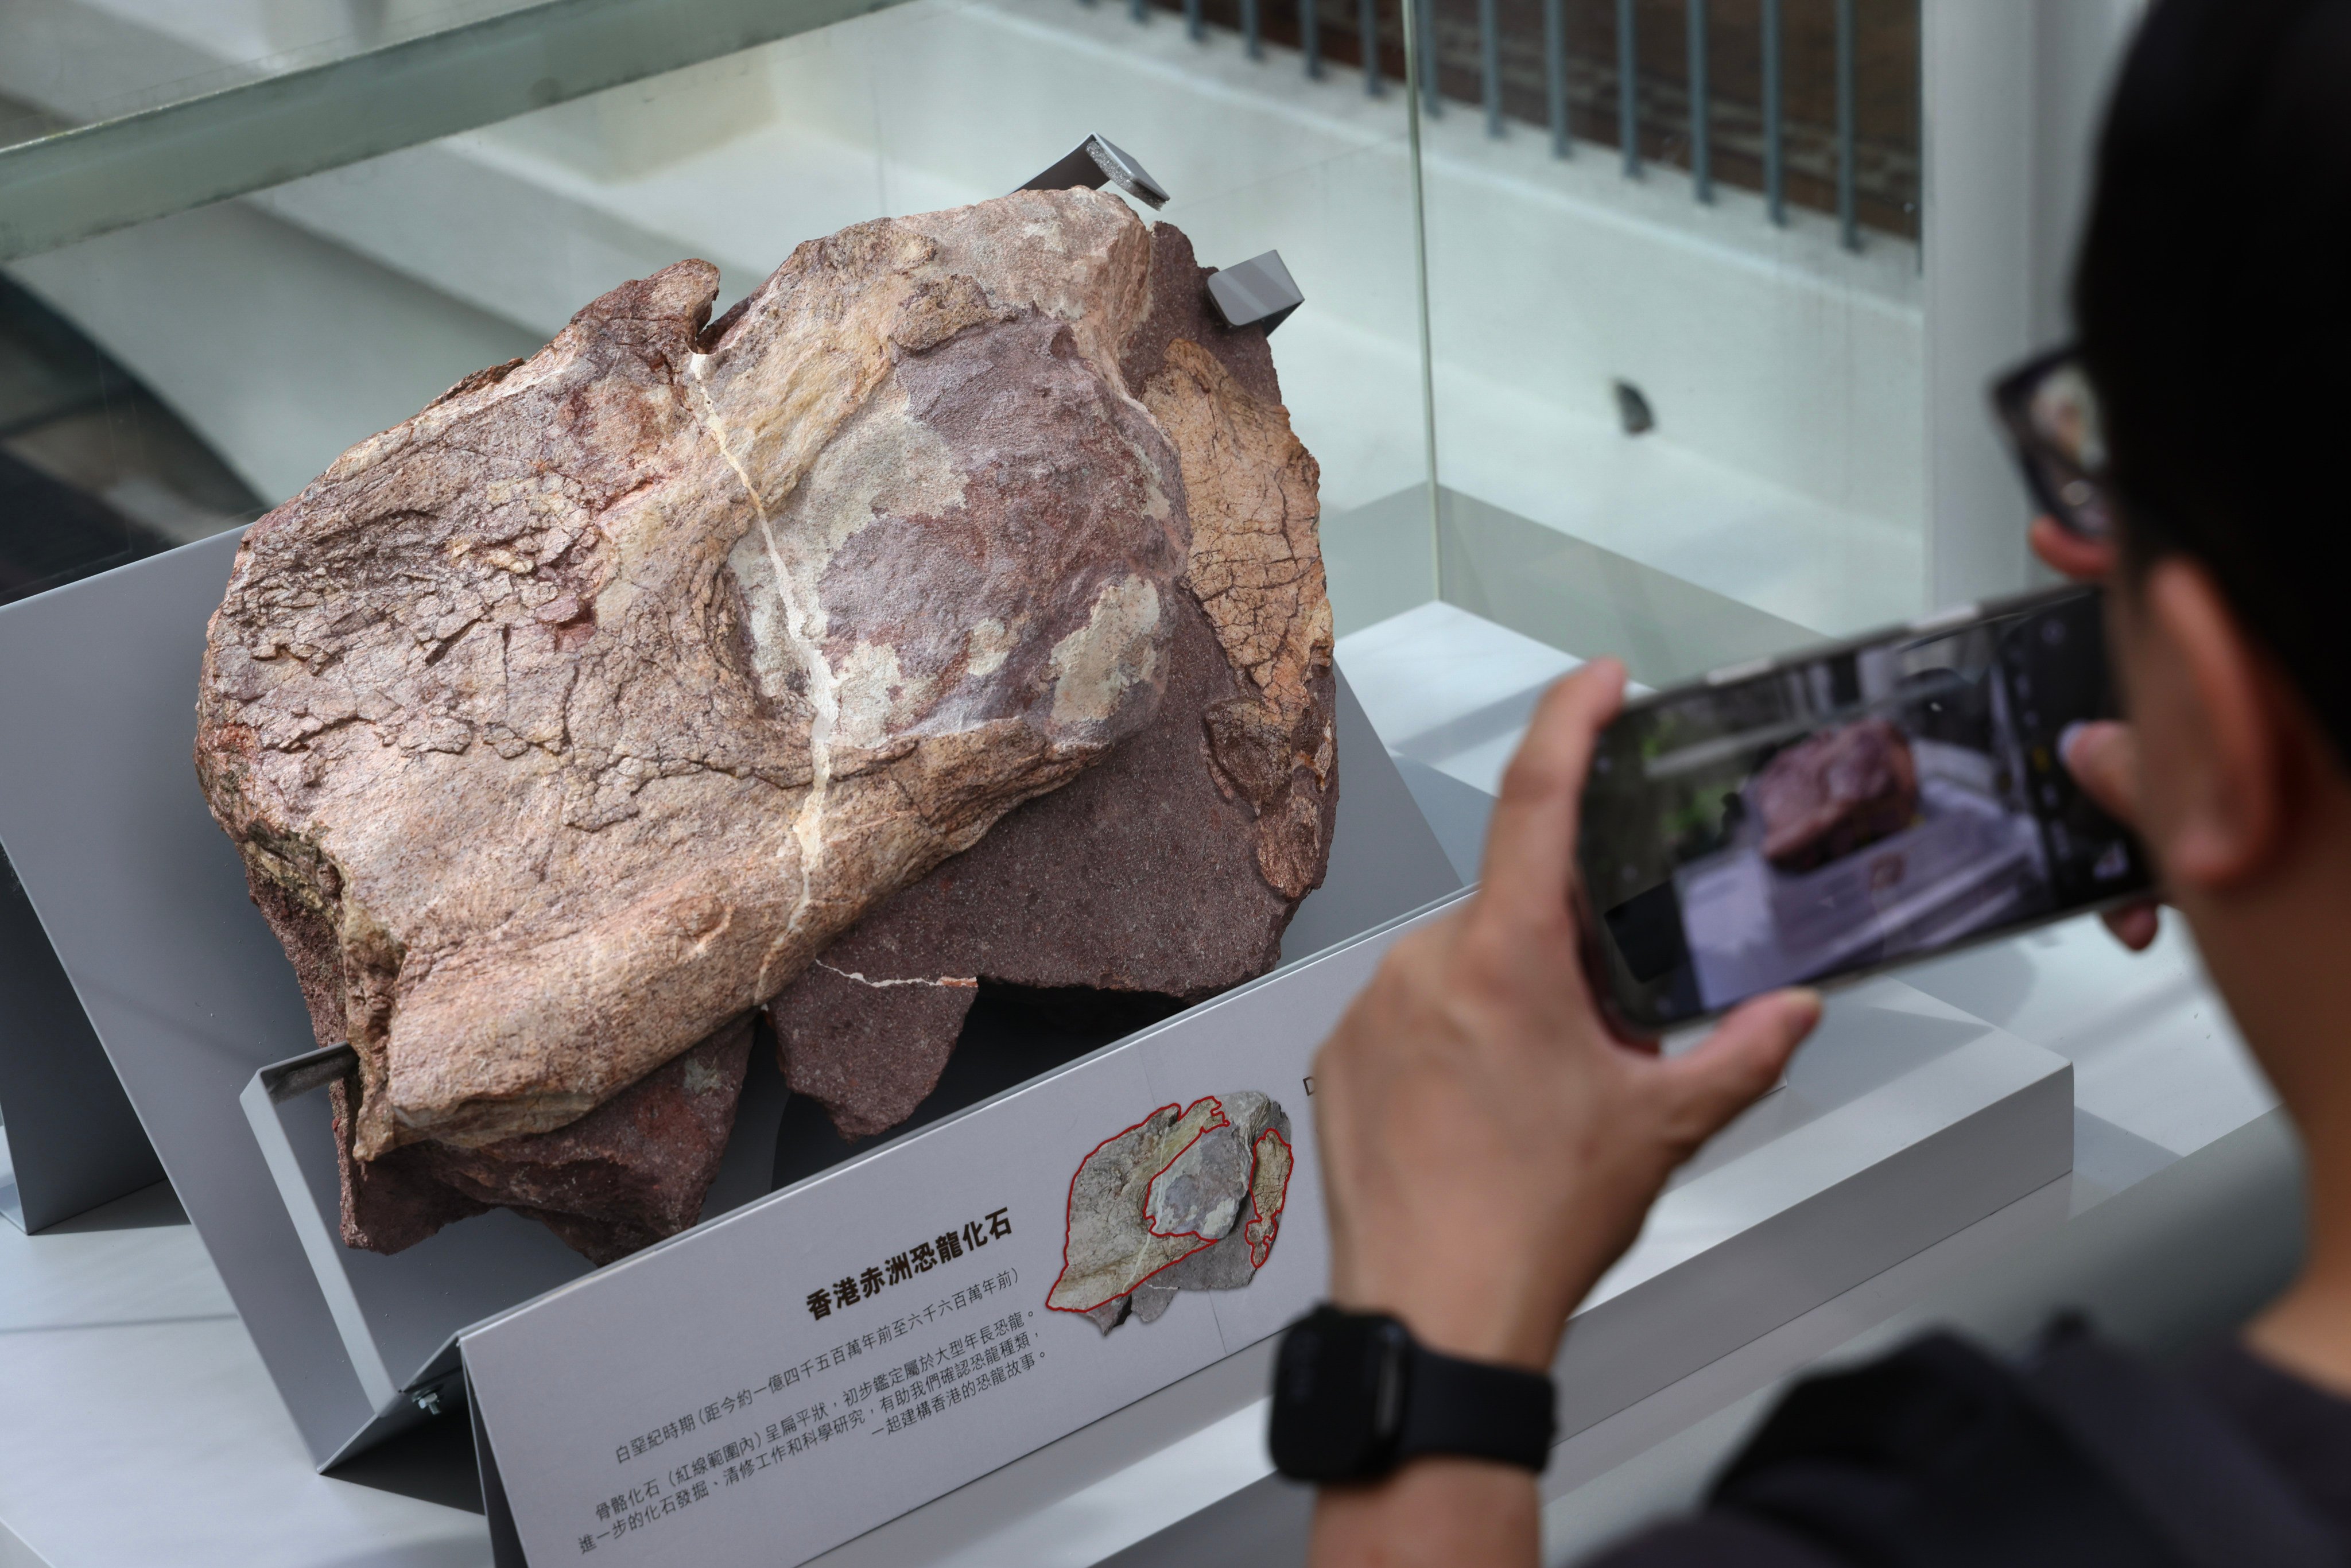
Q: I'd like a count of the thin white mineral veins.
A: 2